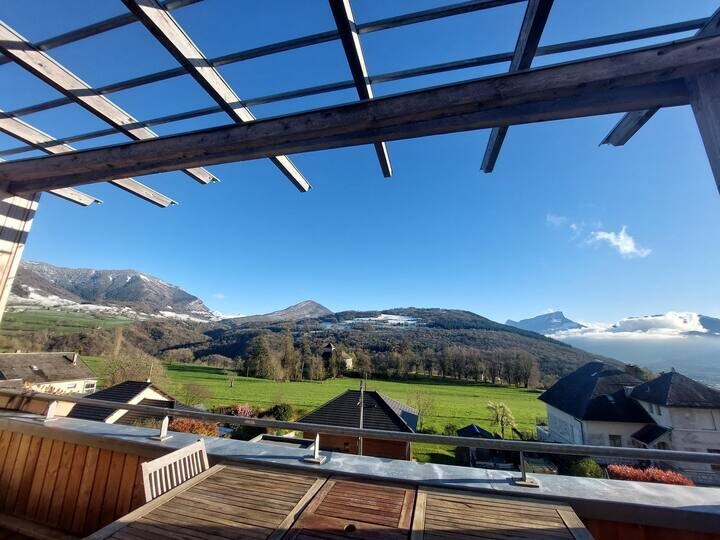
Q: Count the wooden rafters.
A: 7